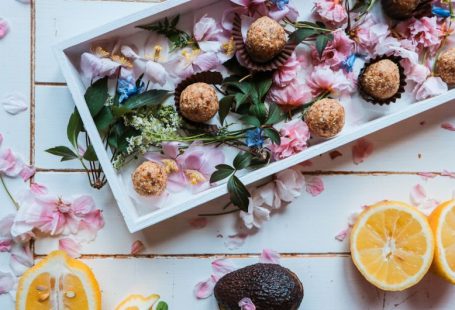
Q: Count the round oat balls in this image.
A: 7